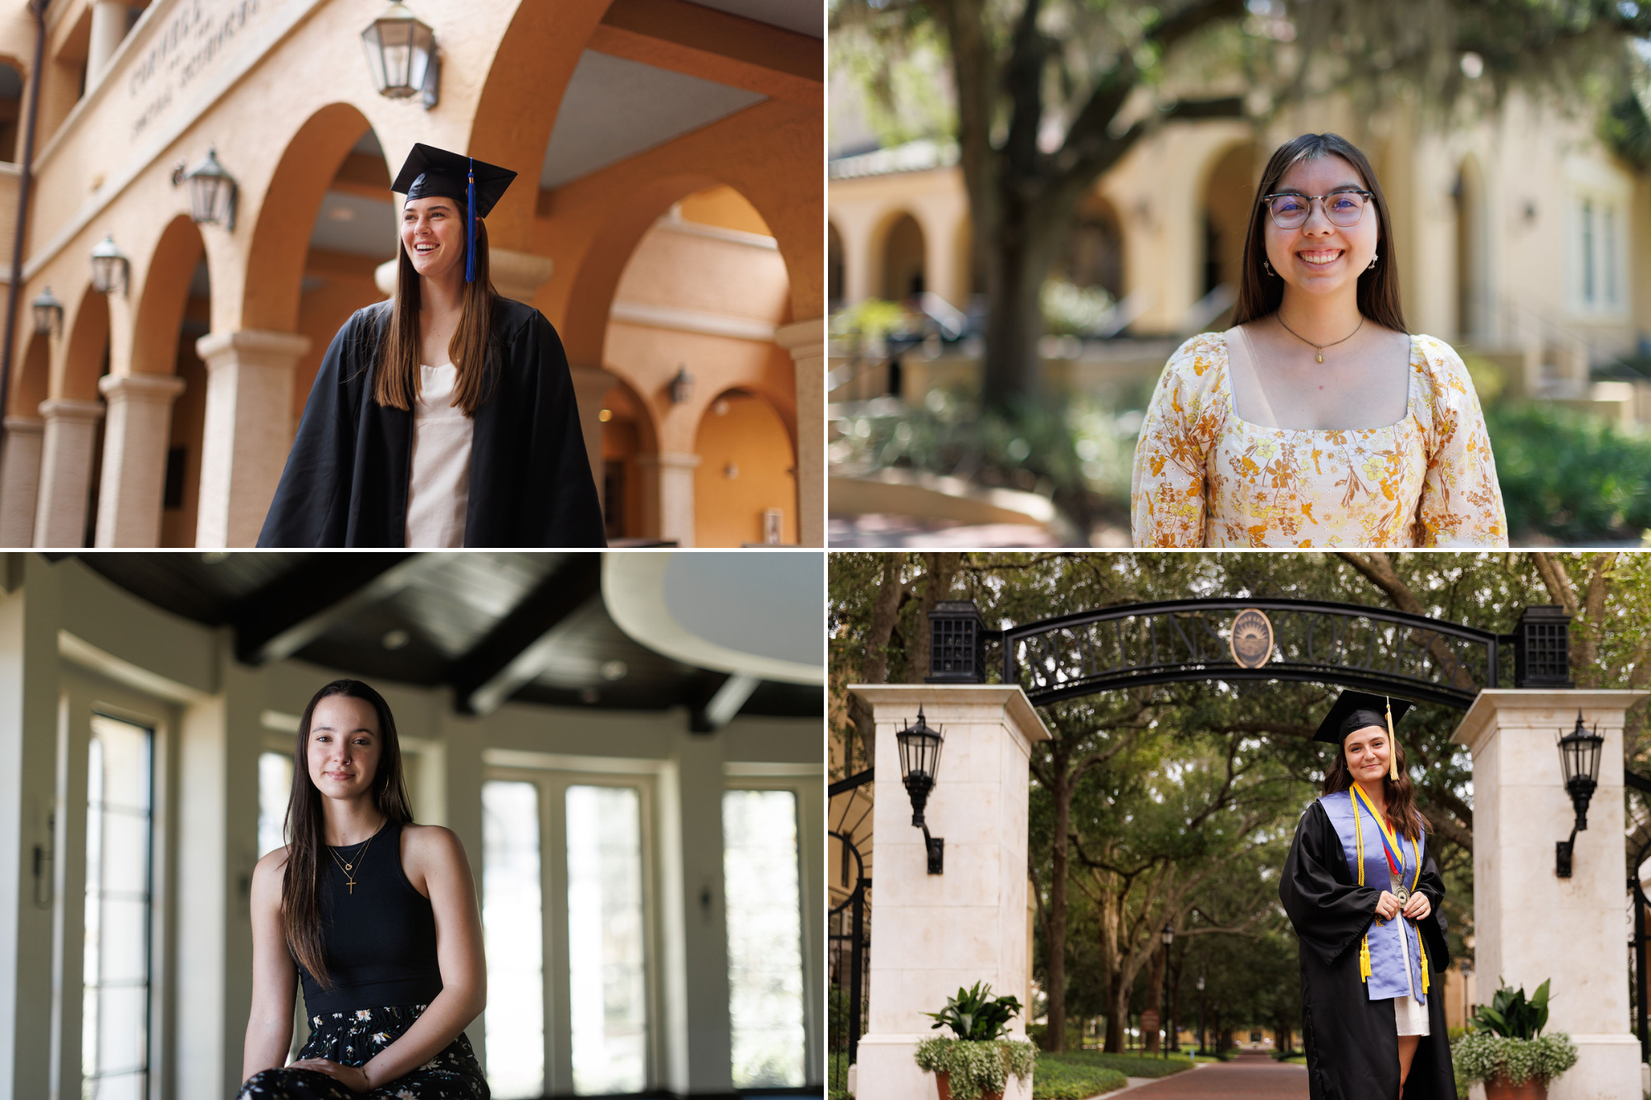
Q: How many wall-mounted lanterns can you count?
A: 7